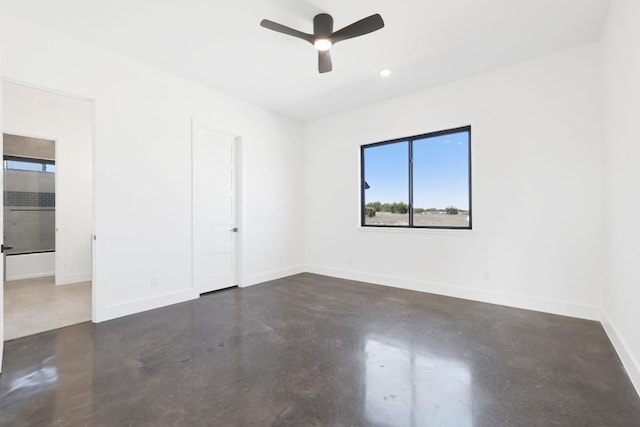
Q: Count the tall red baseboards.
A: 0